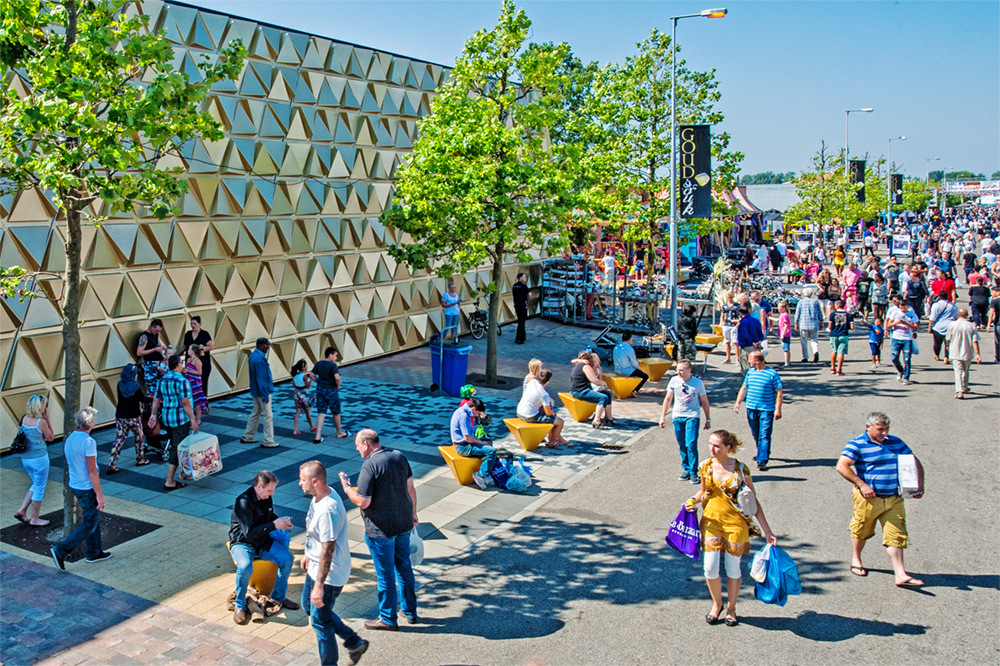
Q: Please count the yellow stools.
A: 9